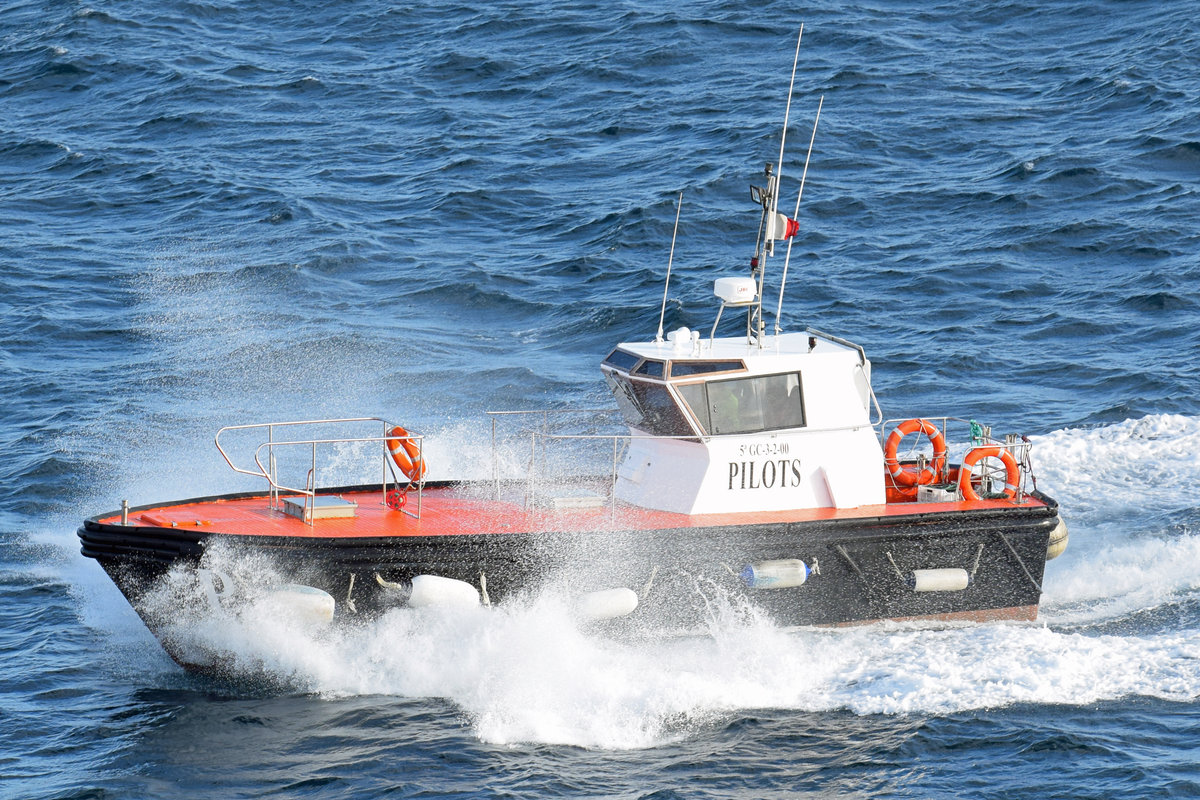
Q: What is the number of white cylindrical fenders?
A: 5